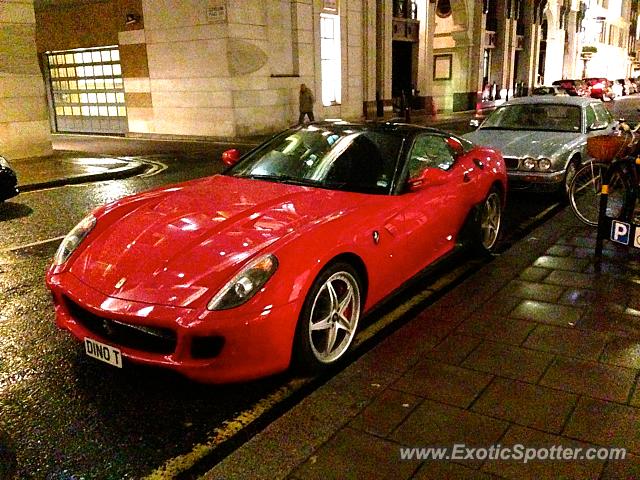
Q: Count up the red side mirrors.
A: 2